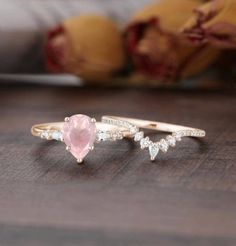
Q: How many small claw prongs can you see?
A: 5